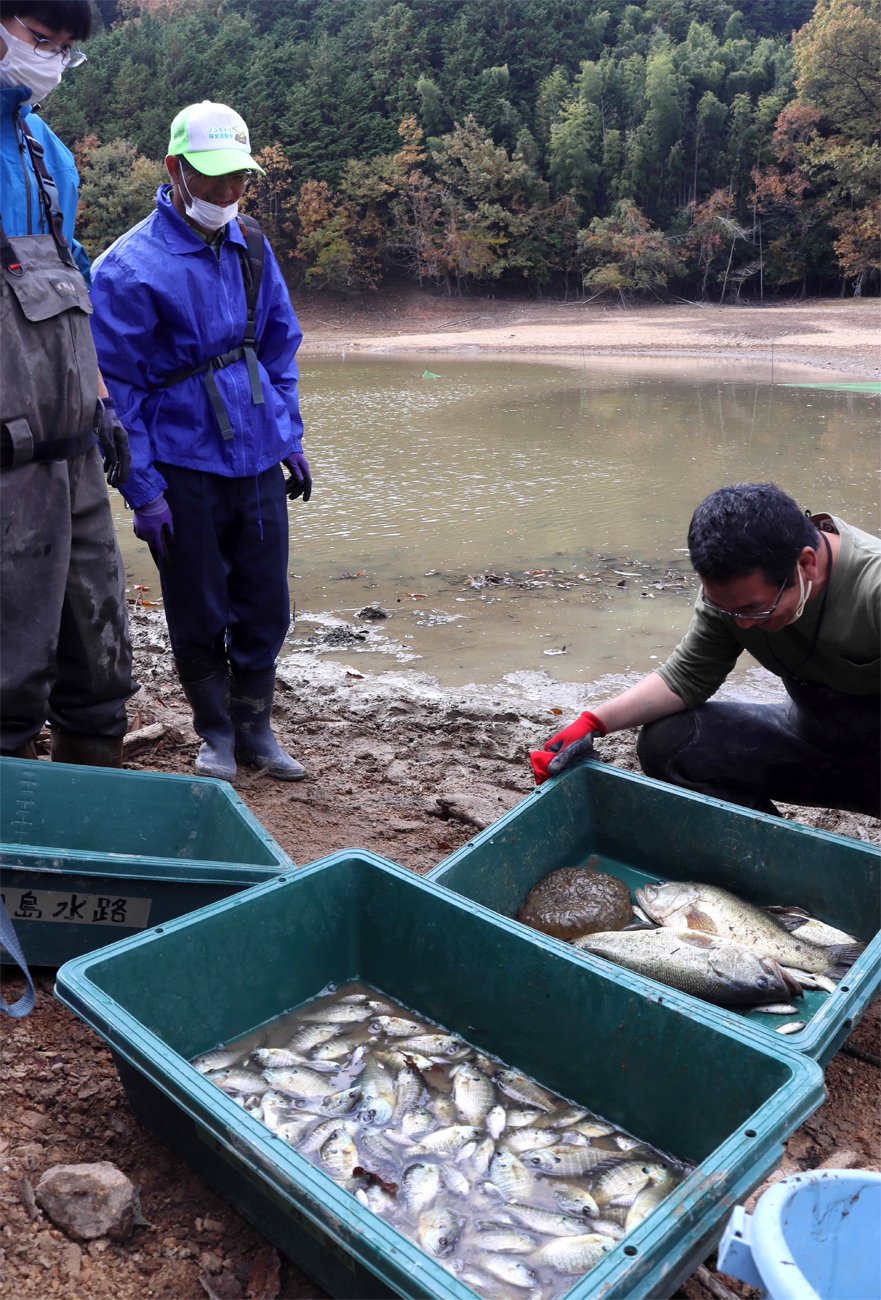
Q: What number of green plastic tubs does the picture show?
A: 3